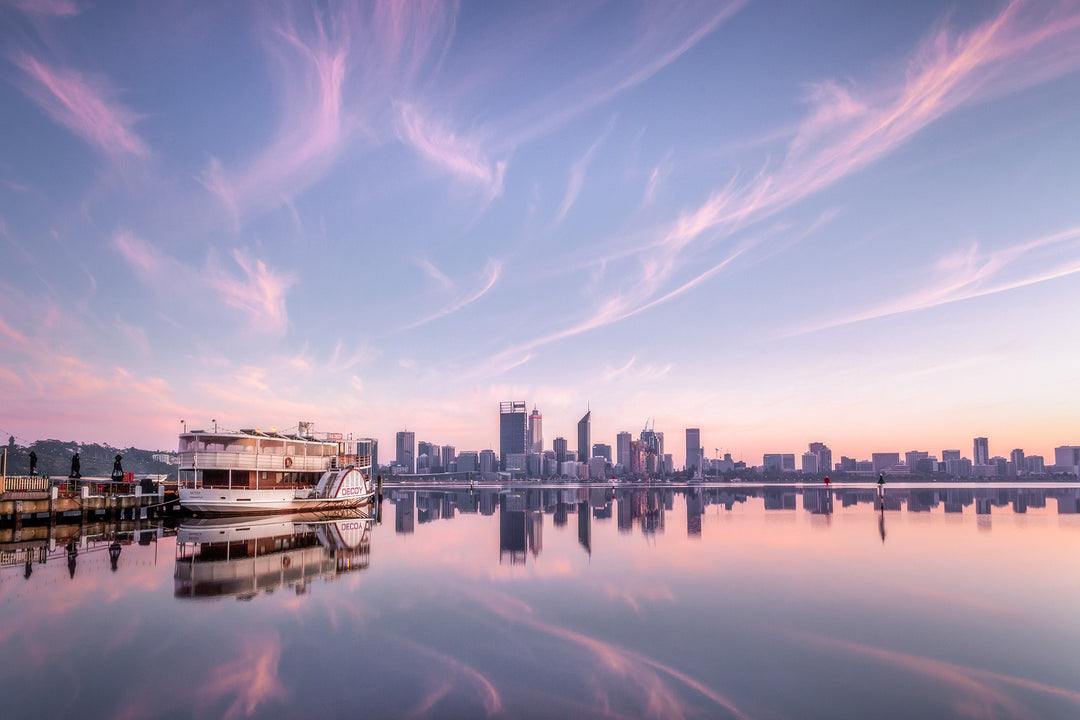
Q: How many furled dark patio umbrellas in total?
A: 3